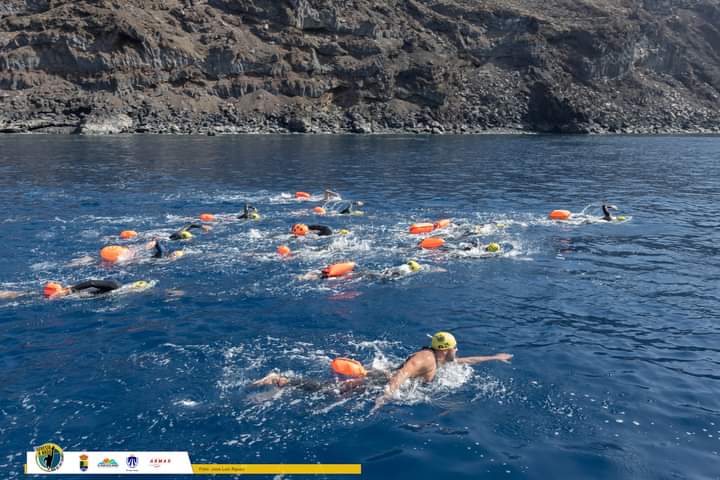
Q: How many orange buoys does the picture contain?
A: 14